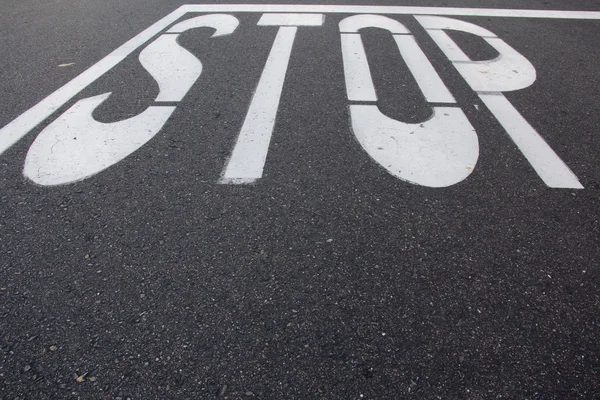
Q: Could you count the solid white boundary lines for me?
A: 2